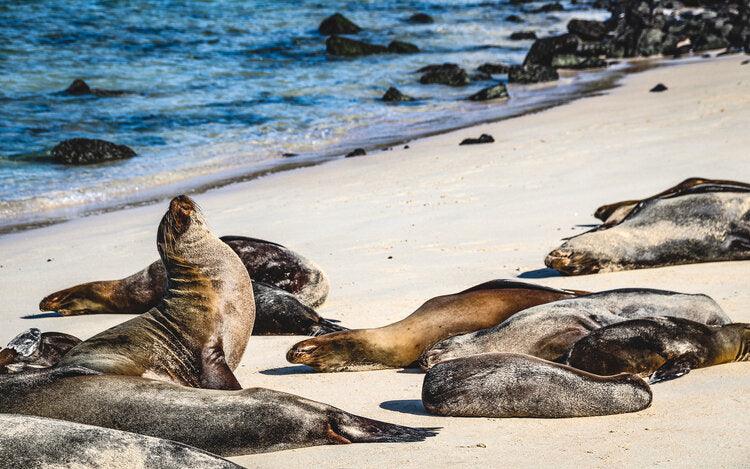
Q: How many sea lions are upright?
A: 1